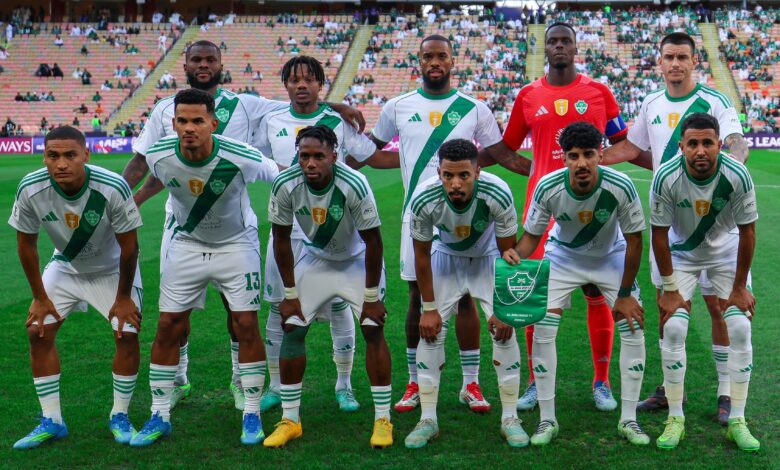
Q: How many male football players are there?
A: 11